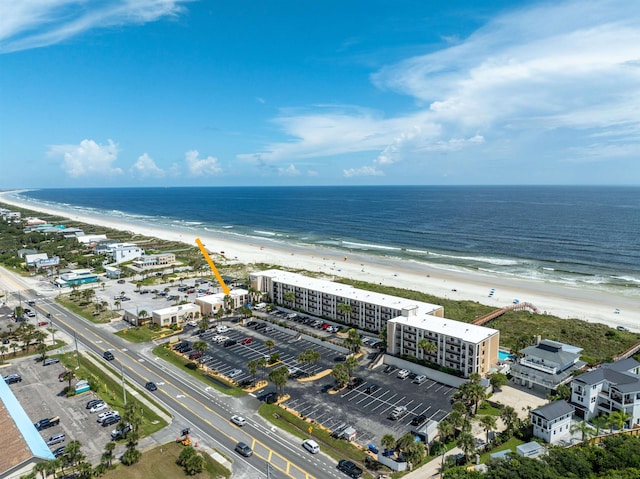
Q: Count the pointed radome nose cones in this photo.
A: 0